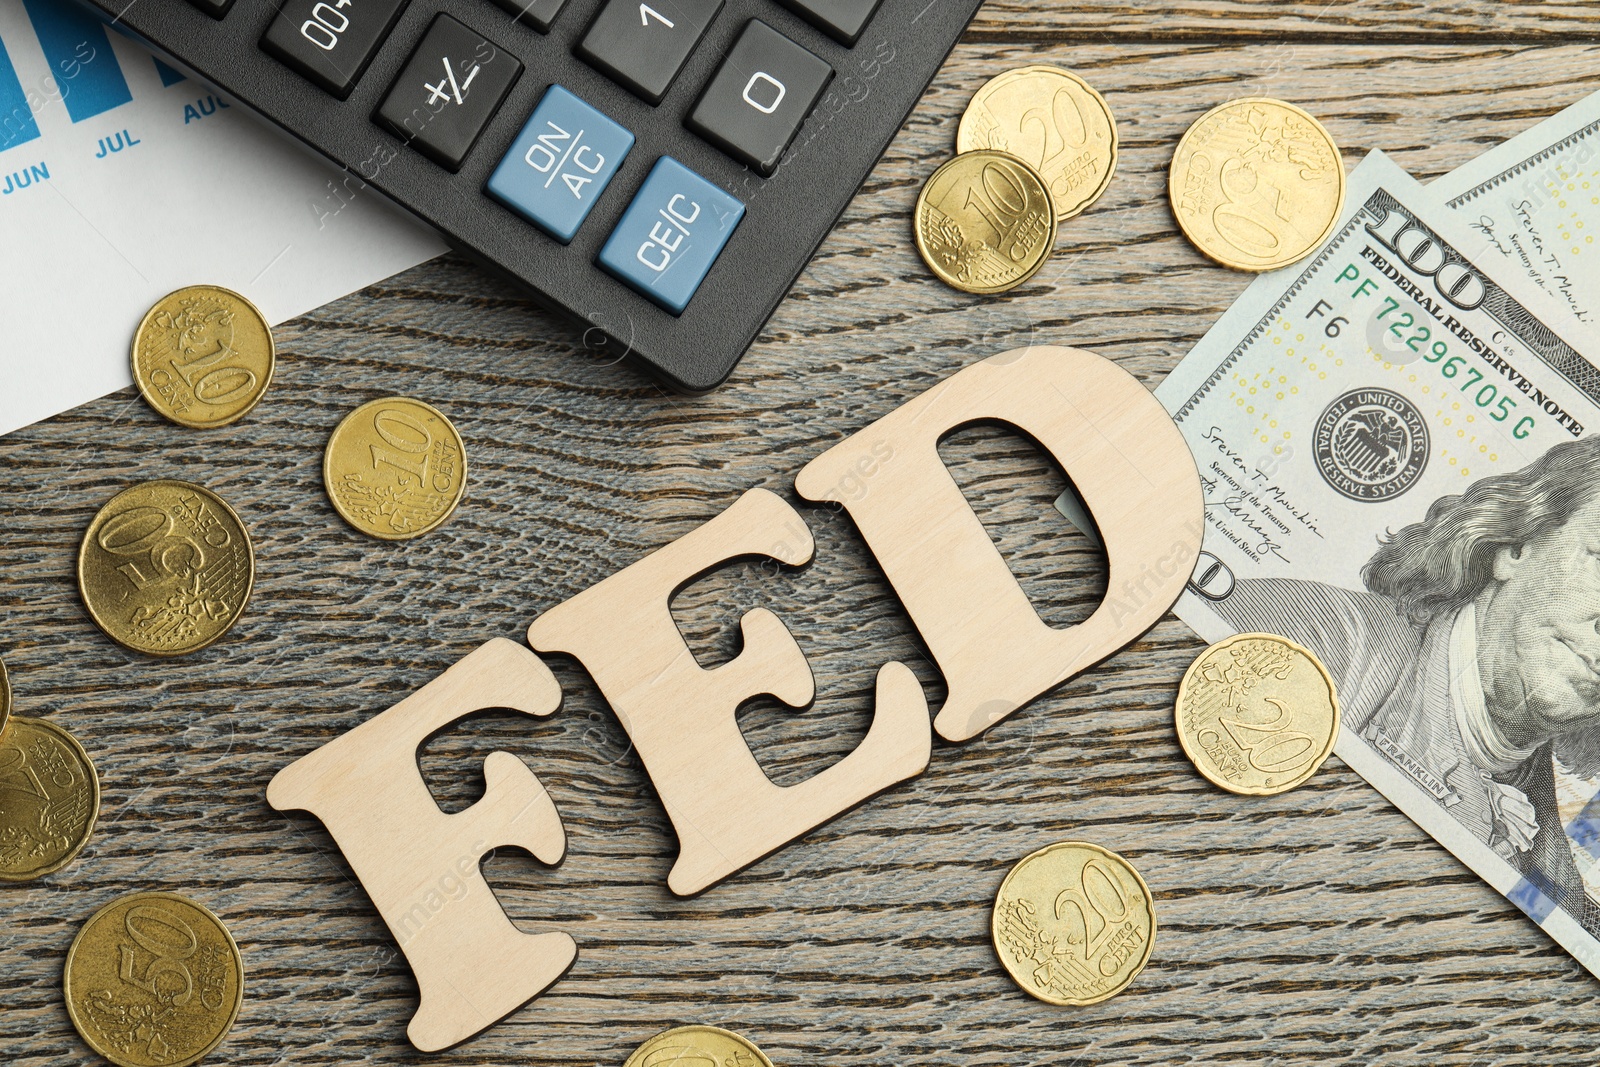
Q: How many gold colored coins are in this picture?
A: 12